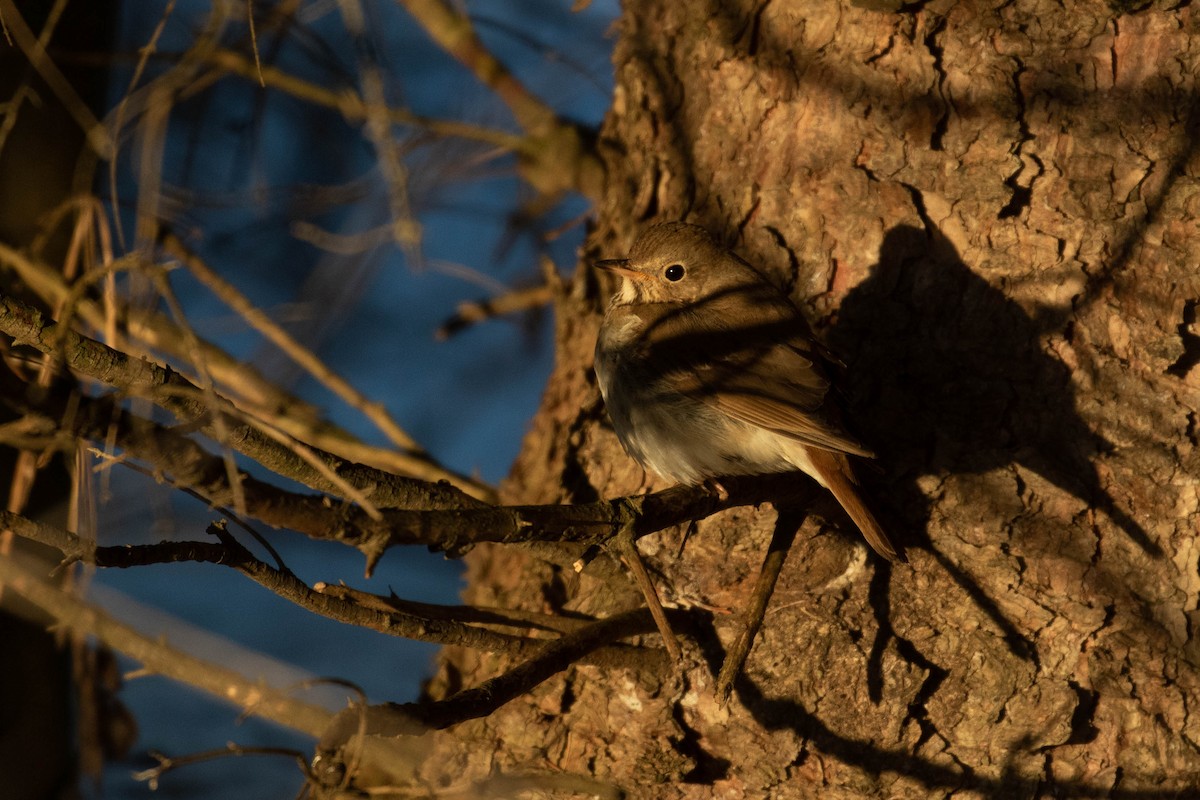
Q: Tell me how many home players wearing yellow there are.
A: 0